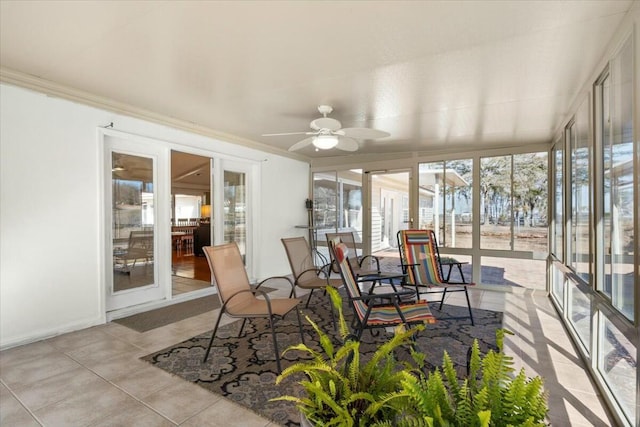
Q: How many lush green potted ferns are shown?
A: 2